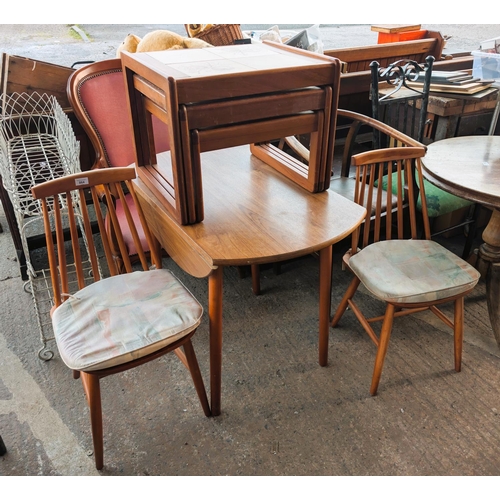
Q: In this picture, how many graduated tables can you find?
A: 3